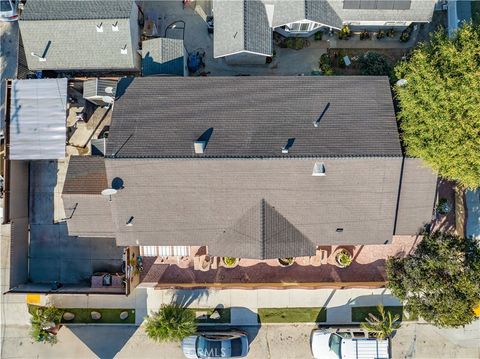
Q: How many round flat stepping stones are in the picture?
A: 3